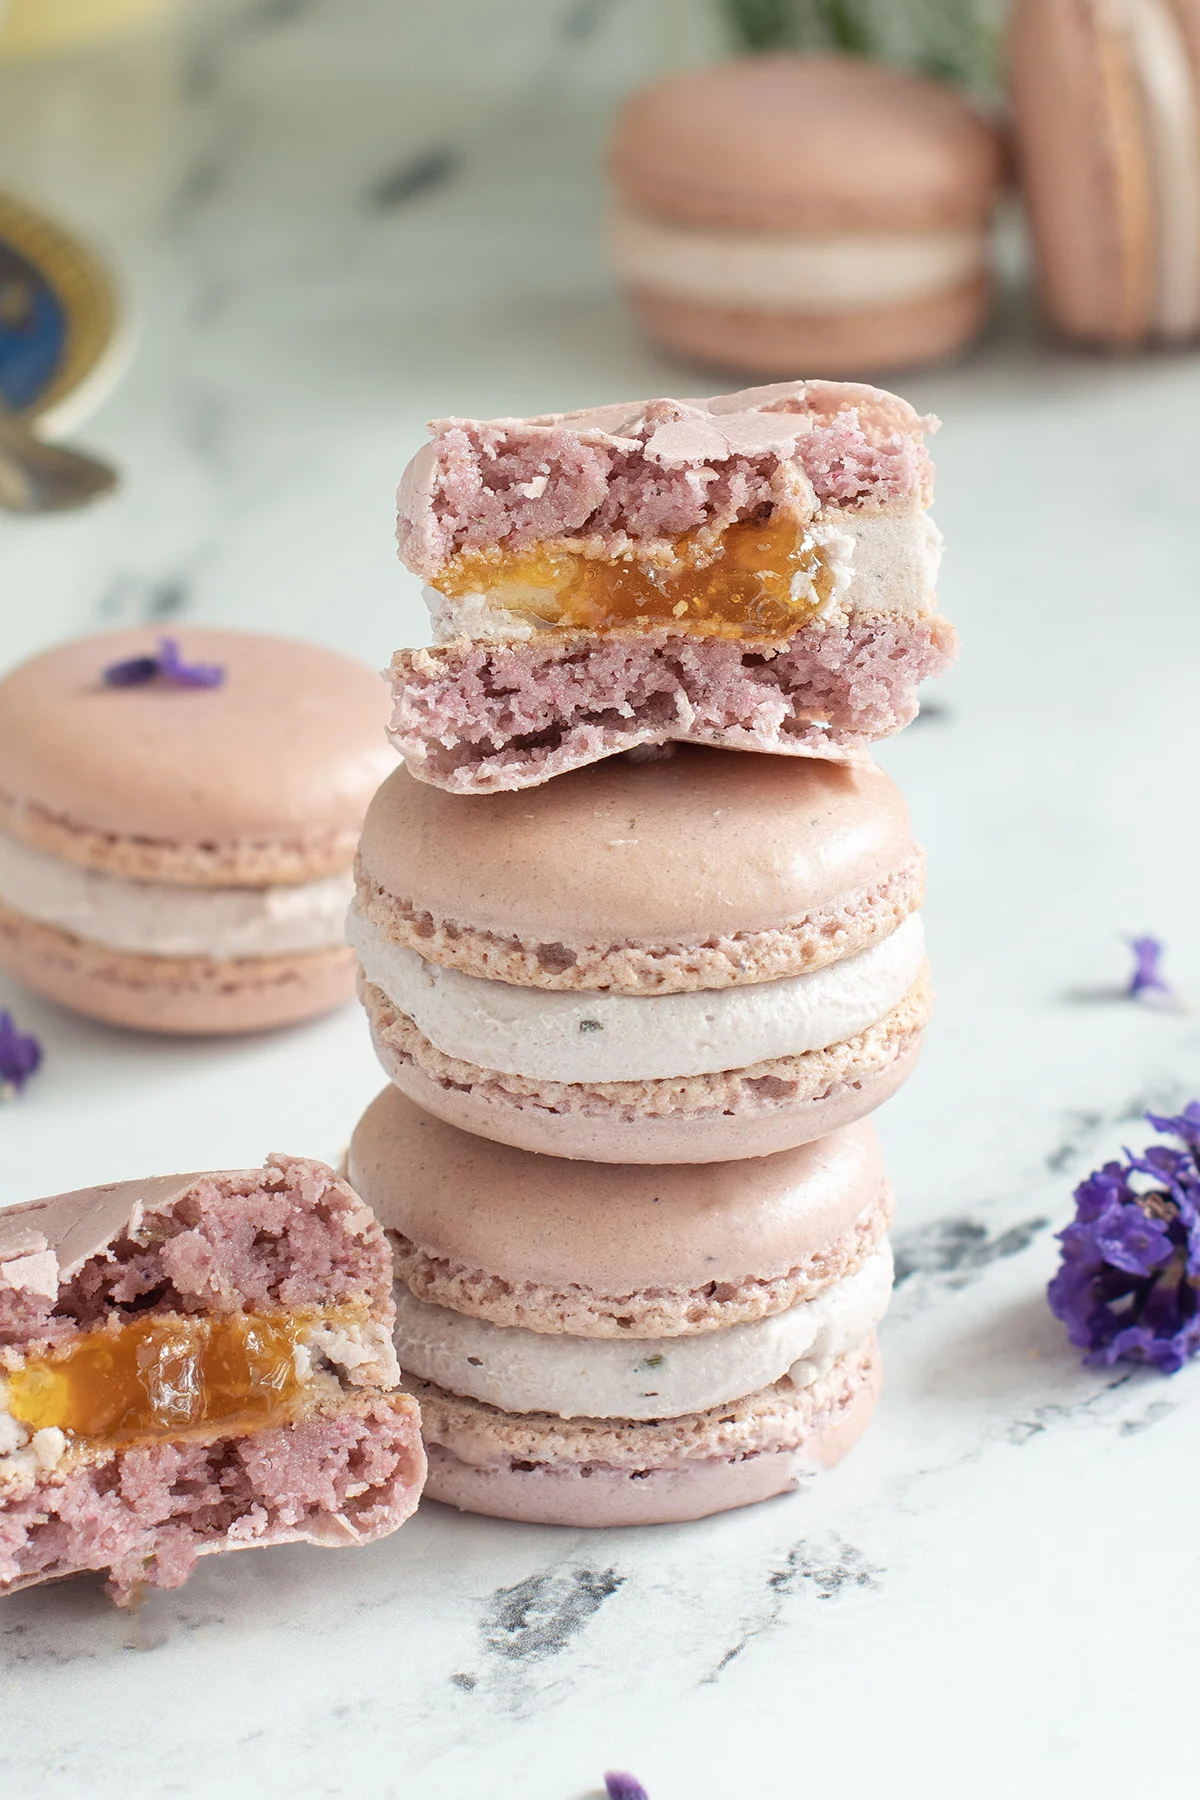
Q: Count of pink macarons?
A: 7